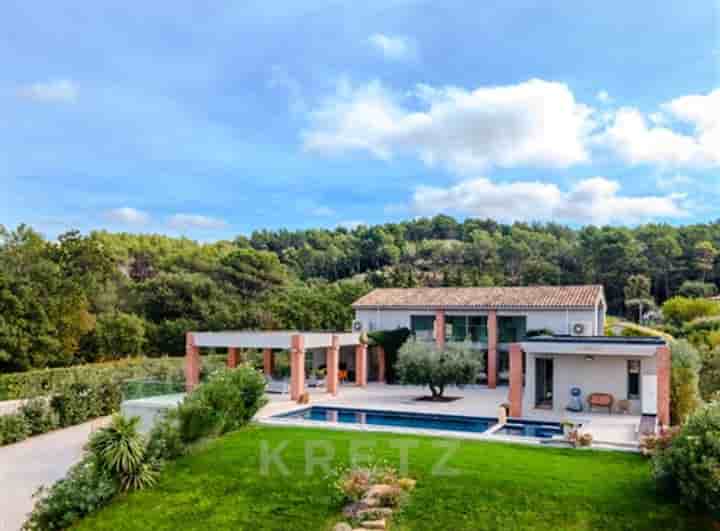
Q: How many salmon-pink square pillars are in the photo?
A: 11